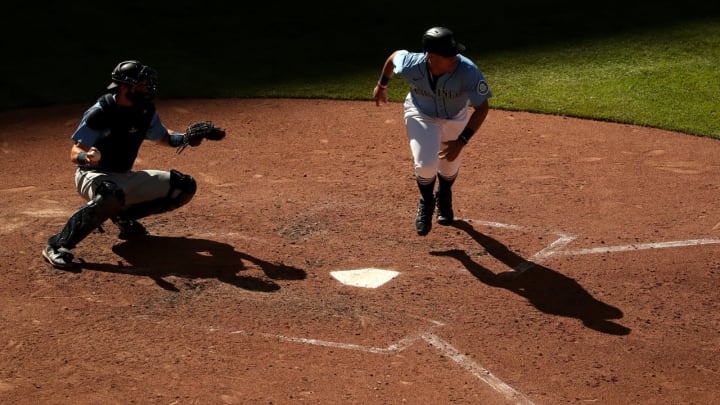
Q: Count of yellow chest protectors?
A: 0